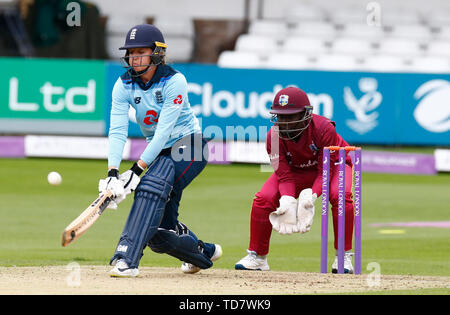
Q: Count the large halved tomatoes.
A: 0